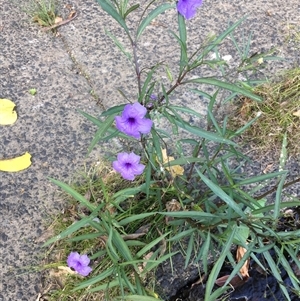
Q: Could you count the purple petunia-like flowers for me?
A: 4